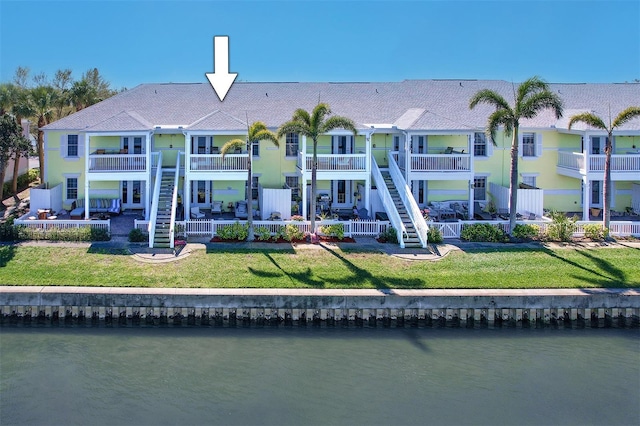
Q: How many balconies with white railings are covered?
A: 5